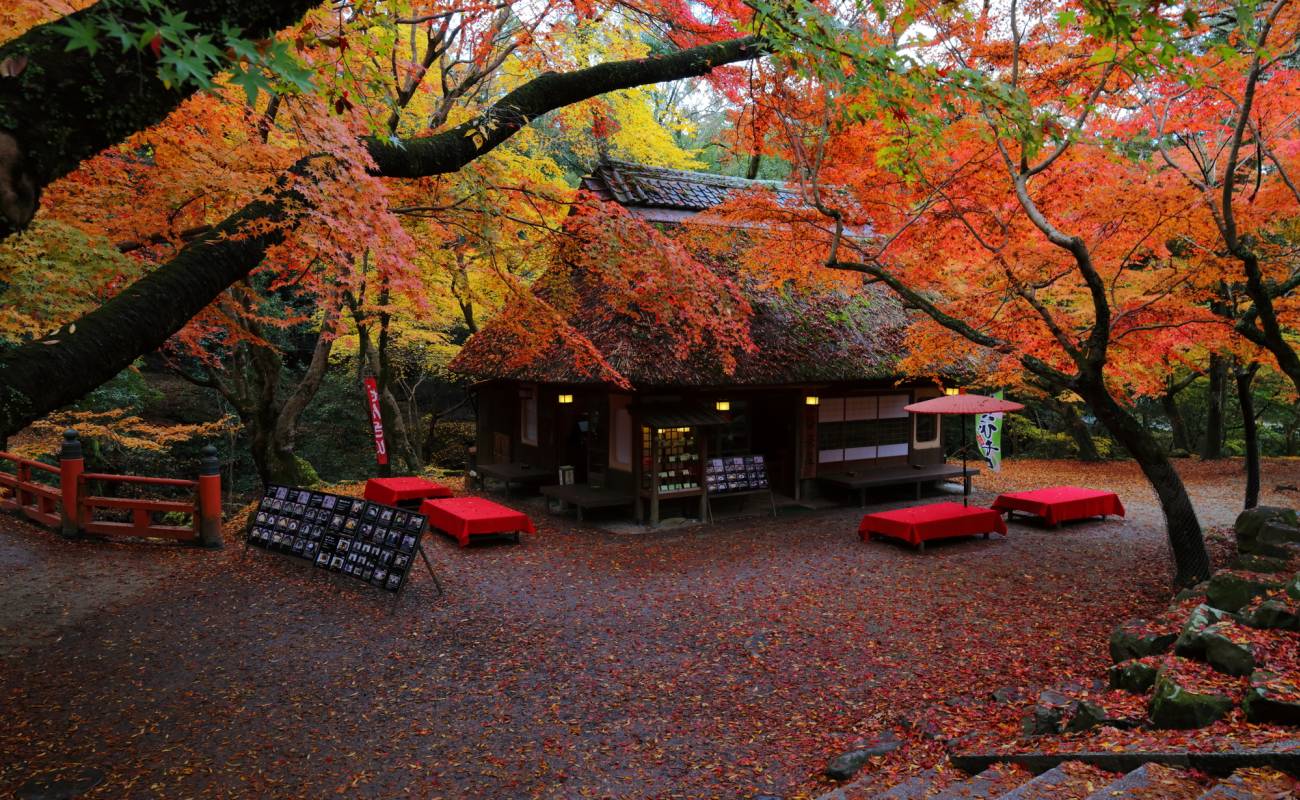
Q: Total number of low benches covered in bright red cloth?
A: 4